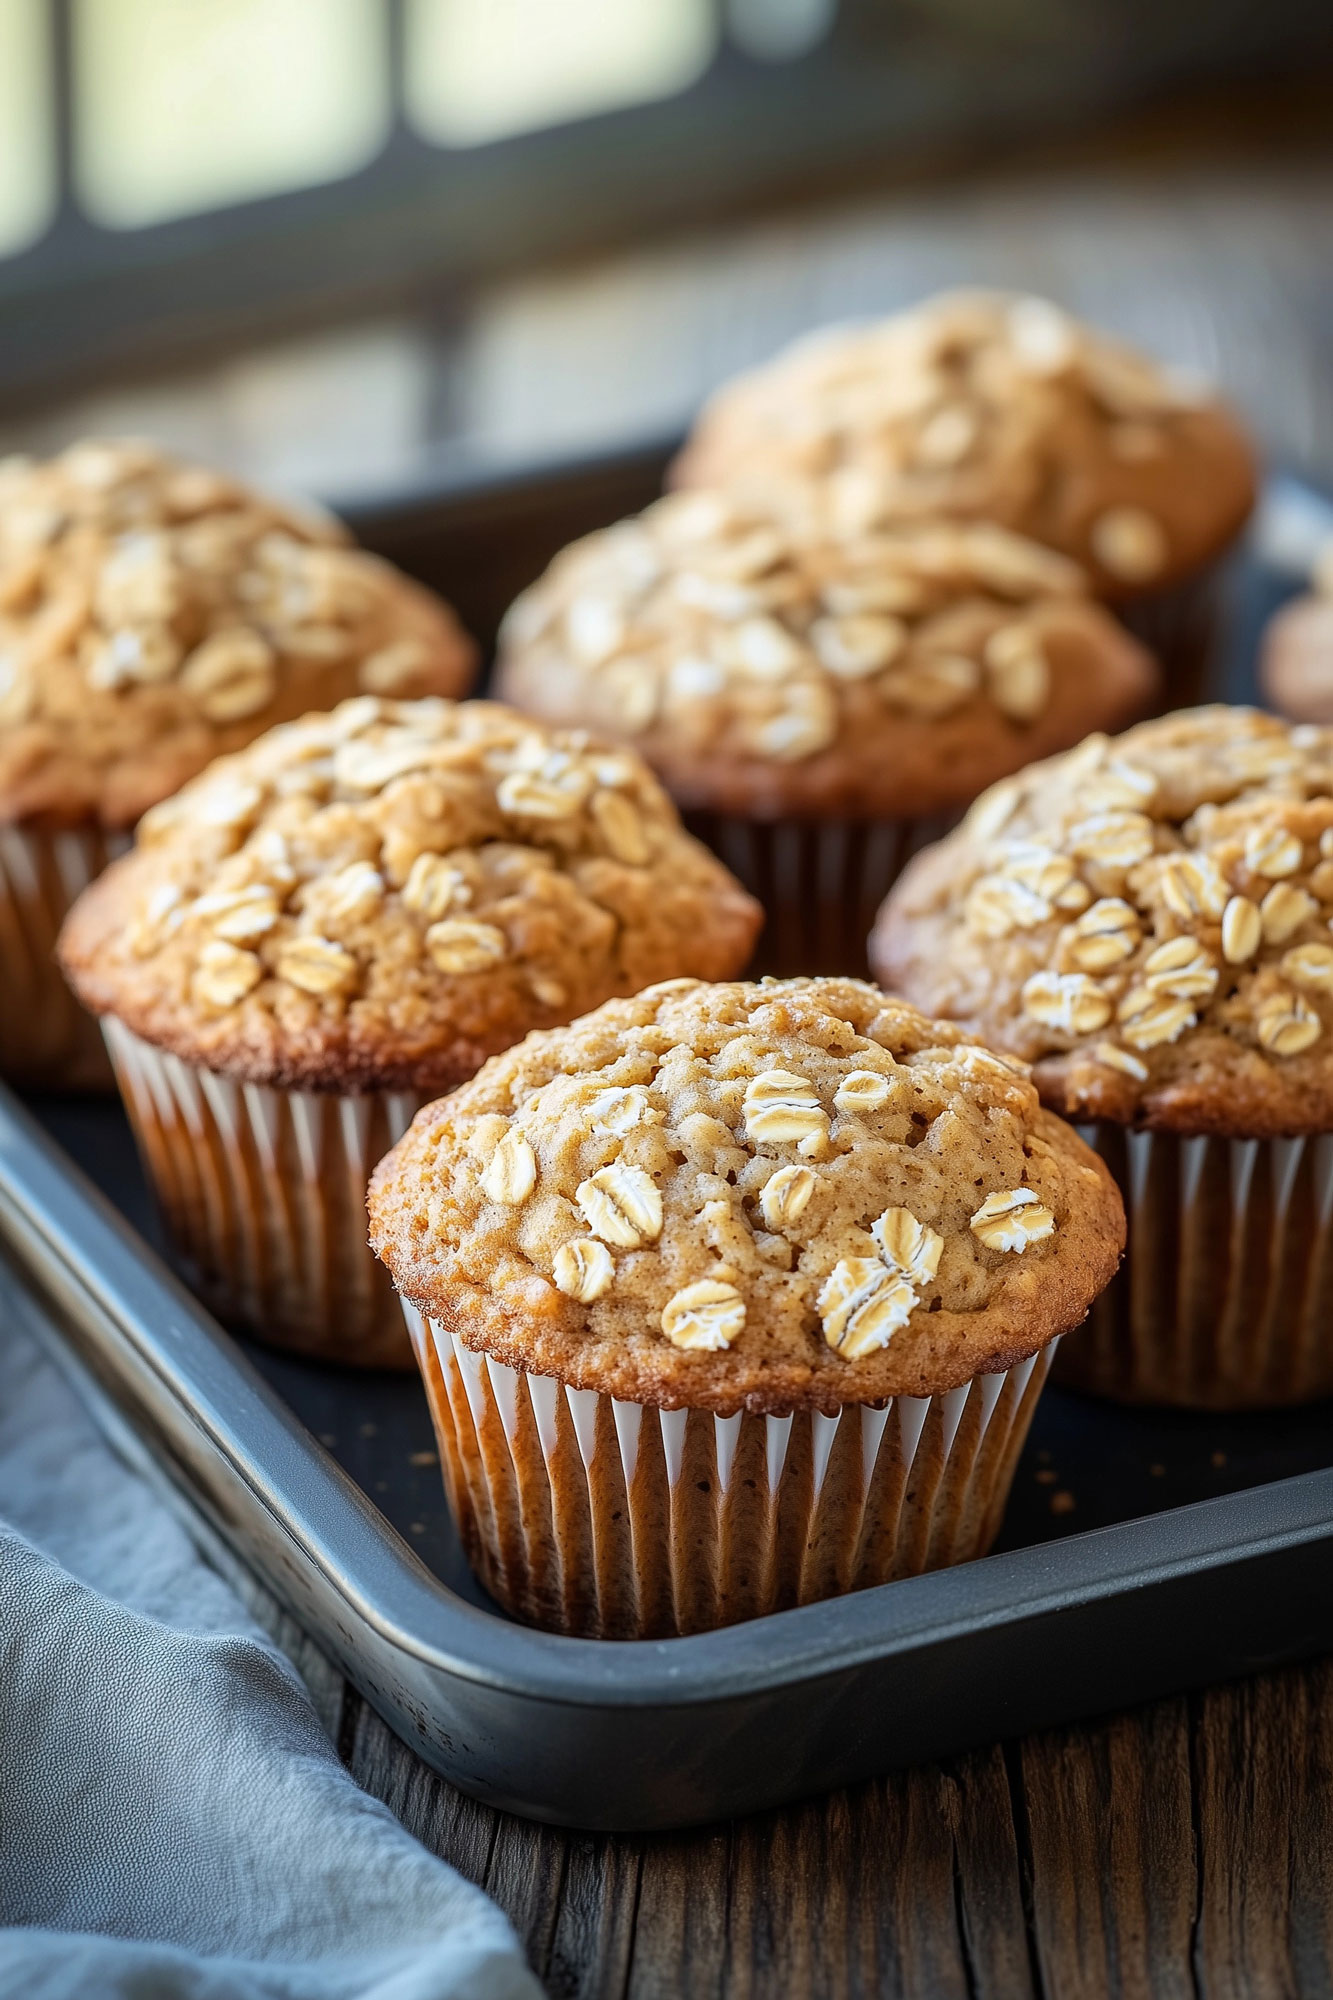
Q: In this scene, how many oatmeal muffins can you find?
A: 7